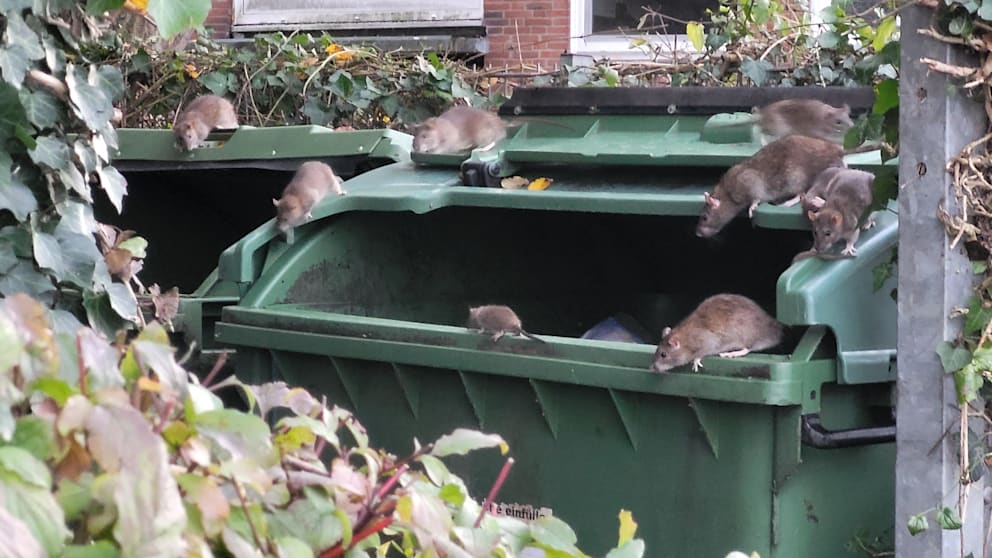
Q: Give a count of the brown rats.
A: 9